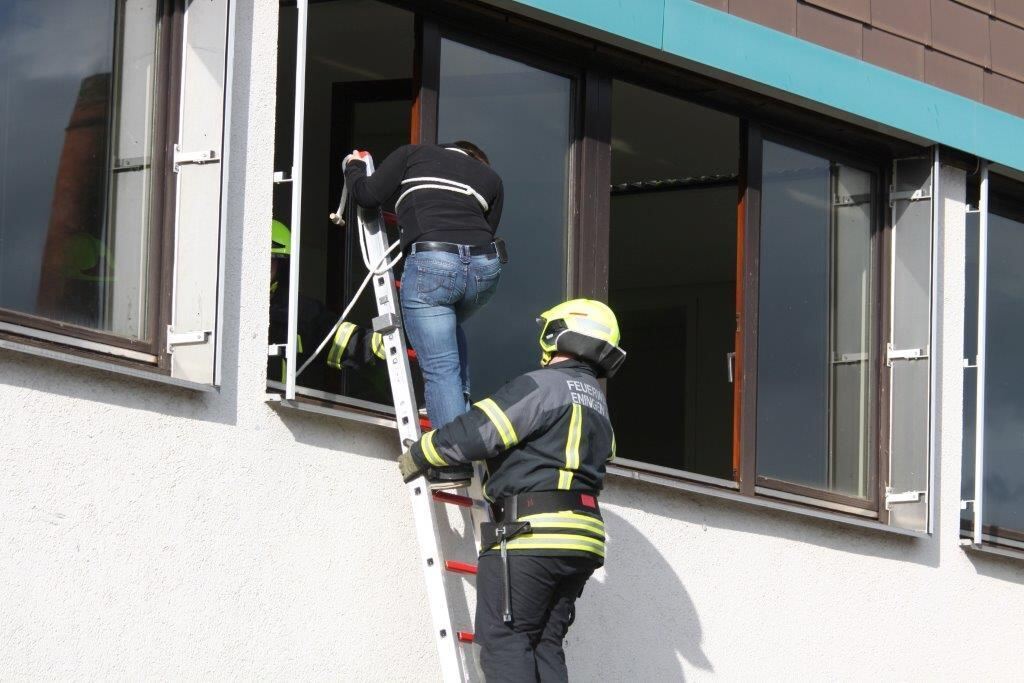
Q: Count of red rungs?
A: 7